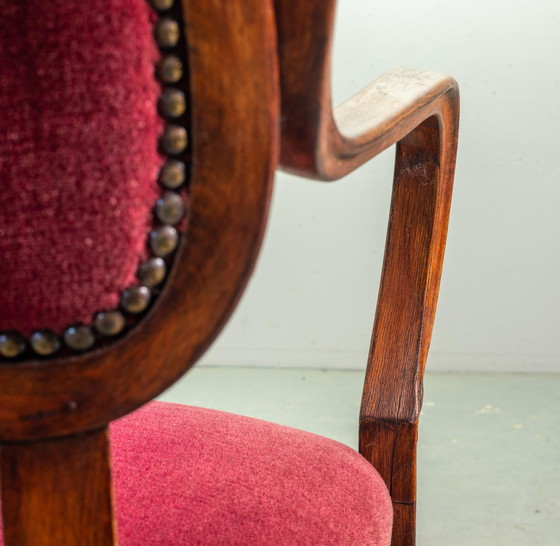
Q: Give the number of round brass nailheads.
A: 14